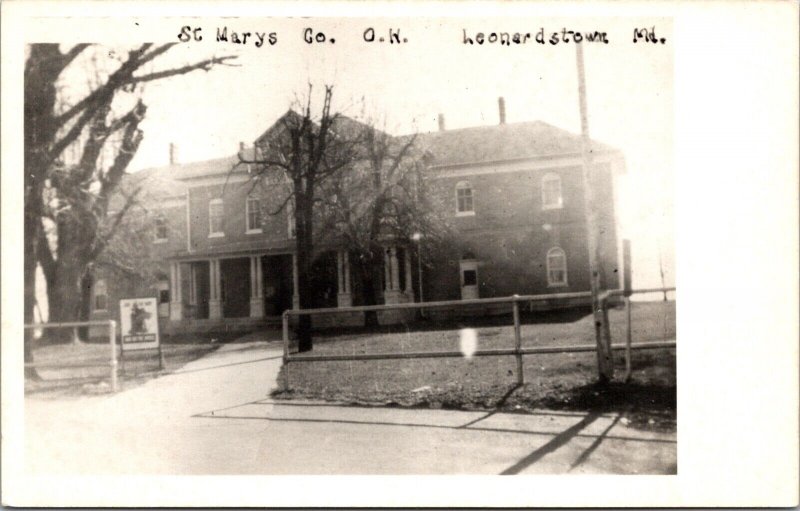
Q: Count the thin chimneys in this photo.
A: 4